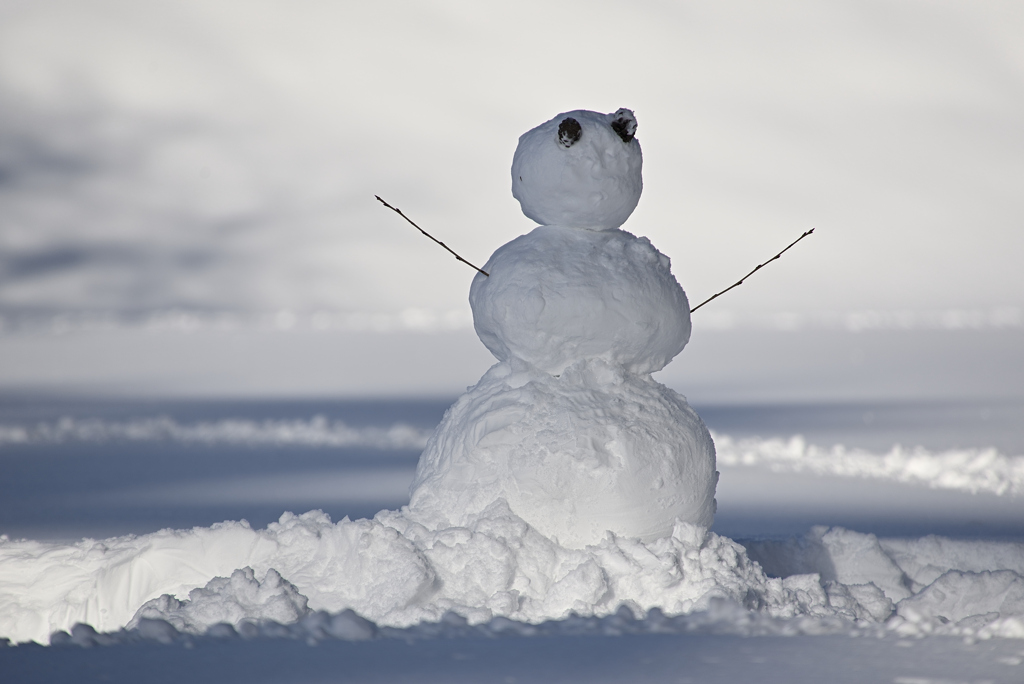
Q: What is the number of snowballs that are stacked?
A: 3